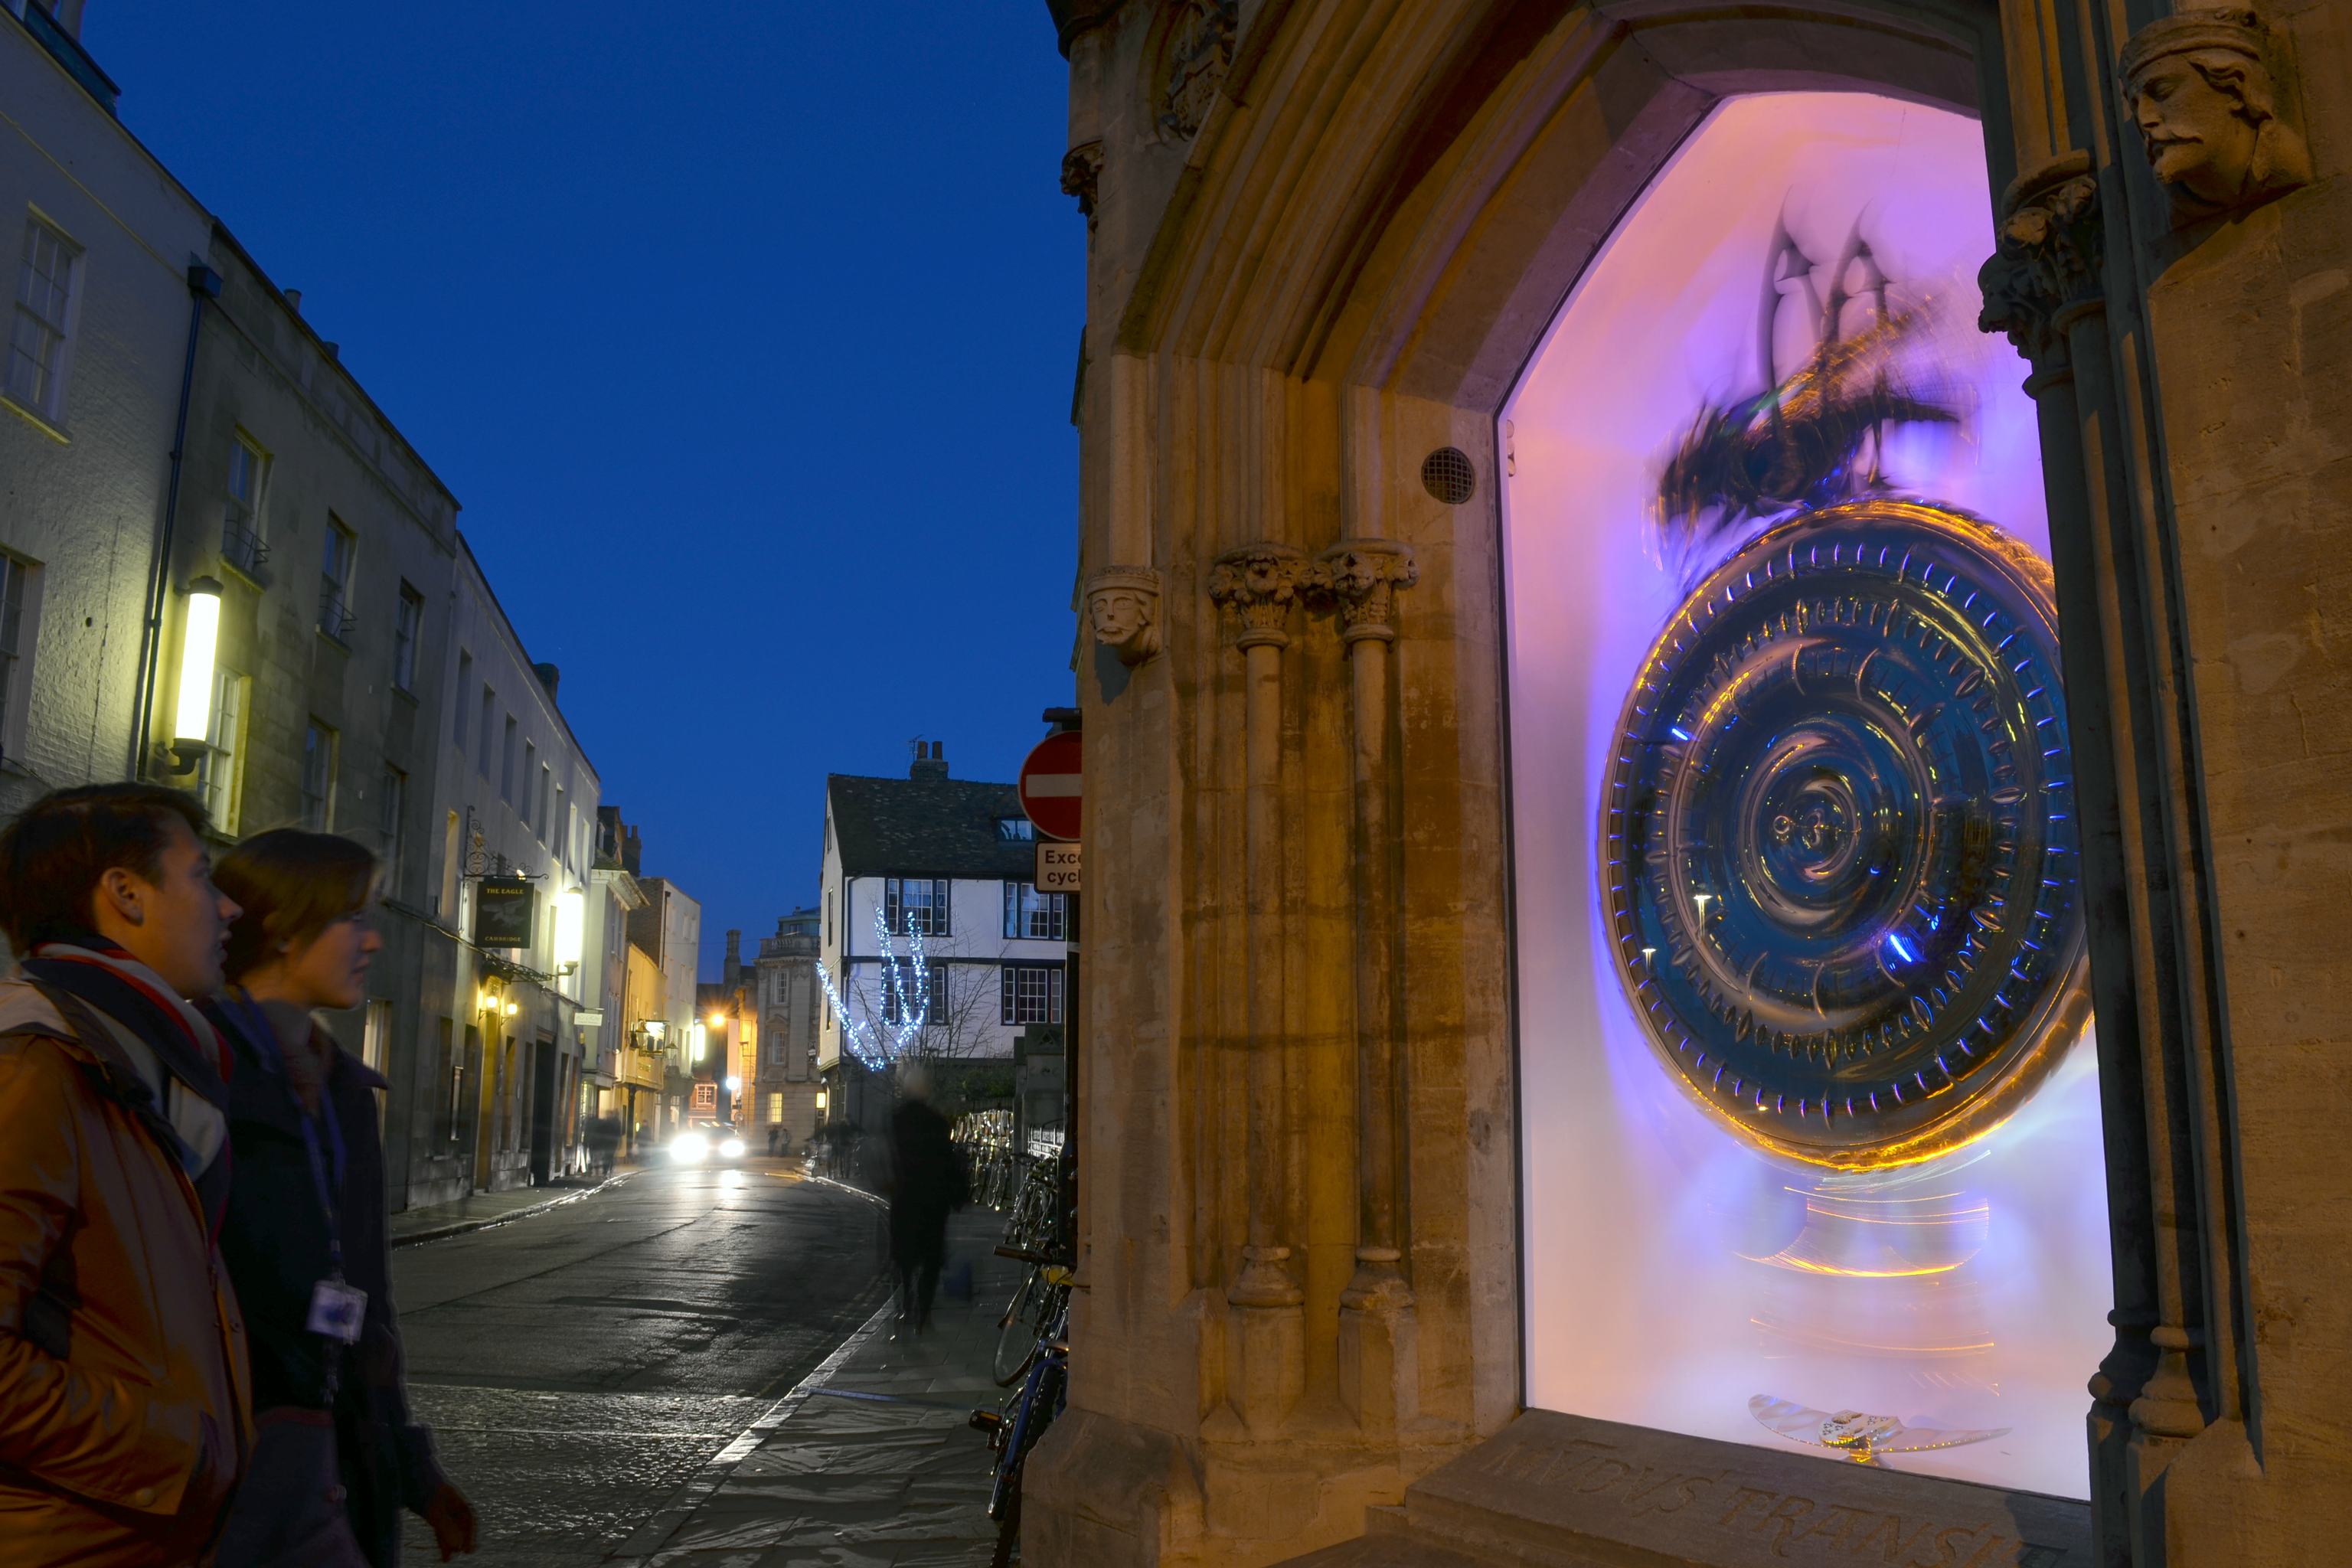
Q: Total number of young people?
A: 2